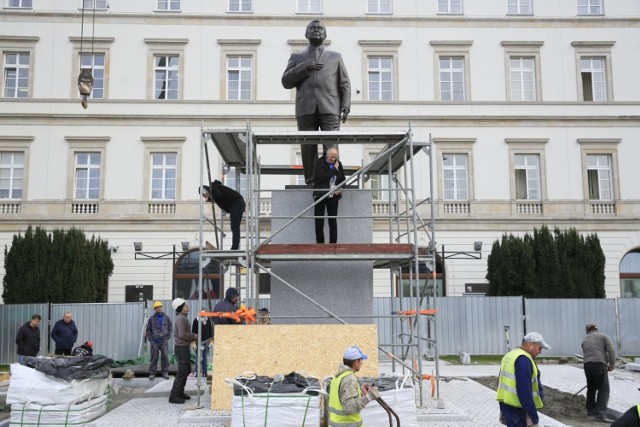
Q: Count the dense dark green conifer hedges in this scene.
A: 2